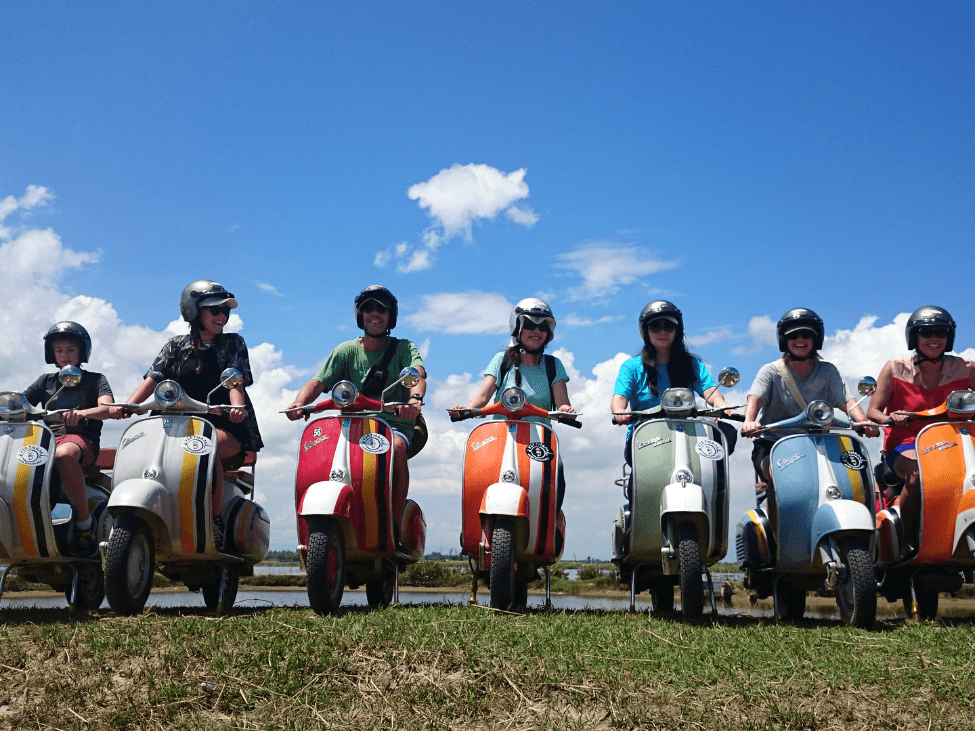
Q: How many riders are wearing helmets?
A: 7